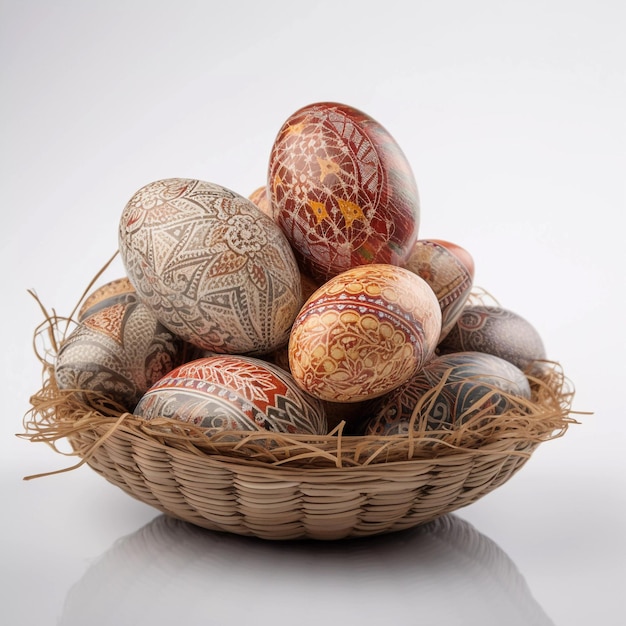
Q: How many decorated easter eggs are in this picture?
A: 10